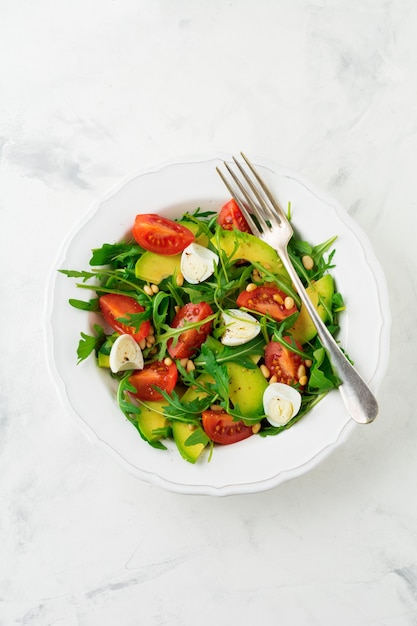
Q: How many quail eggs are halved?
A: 4